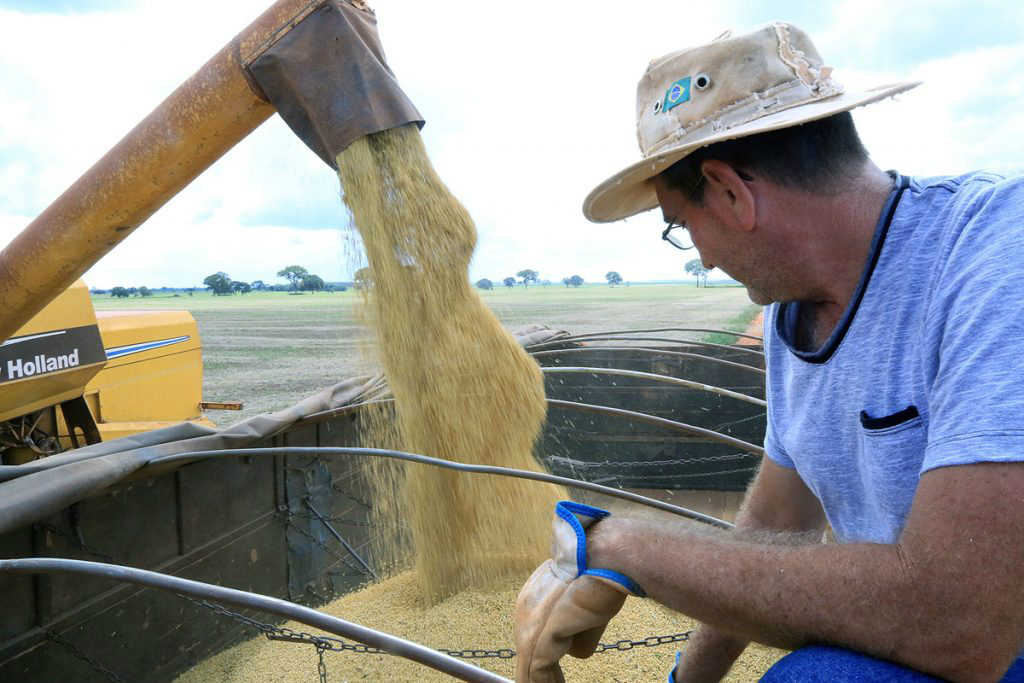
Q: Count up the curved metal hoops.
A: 7